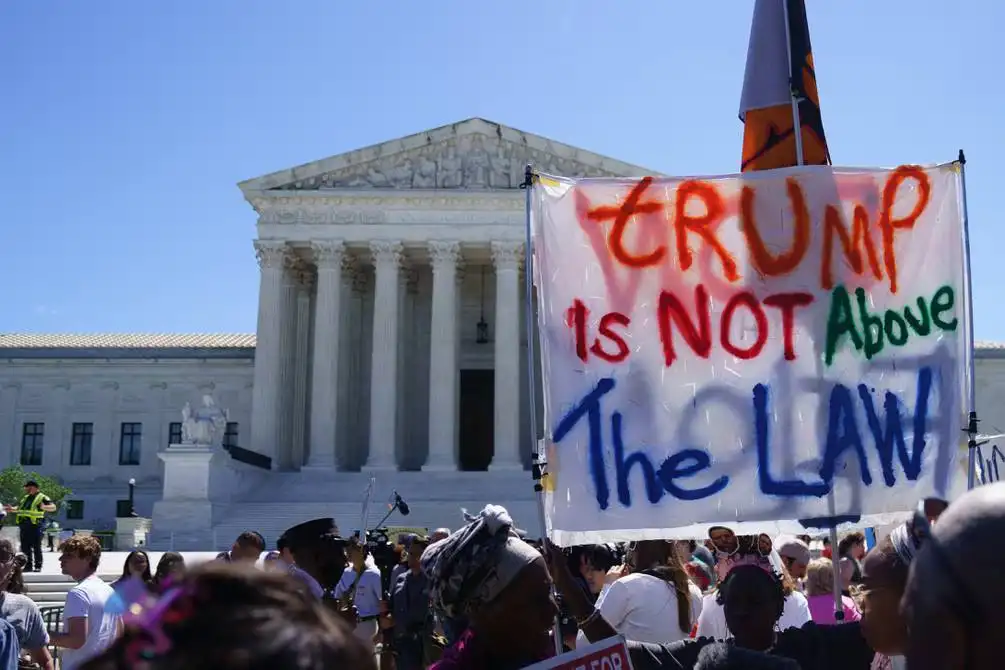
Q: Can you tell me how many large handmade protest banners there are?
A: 1